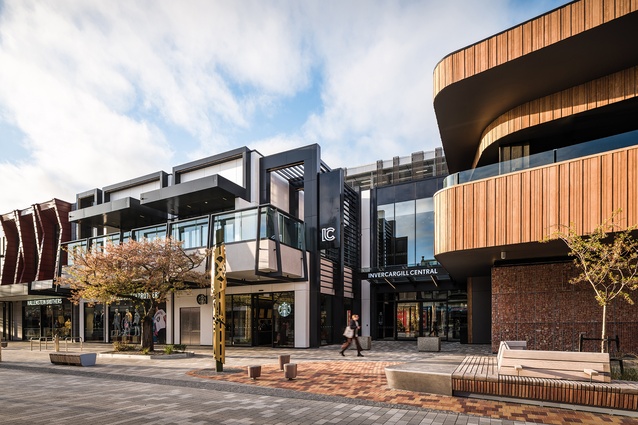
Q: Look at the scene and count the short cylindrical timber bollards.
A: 3